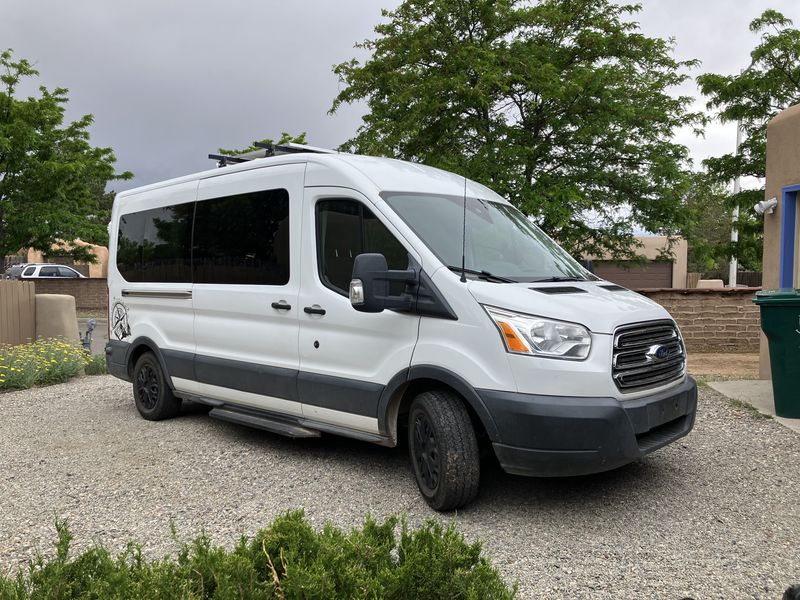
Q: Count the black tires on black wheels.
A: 2